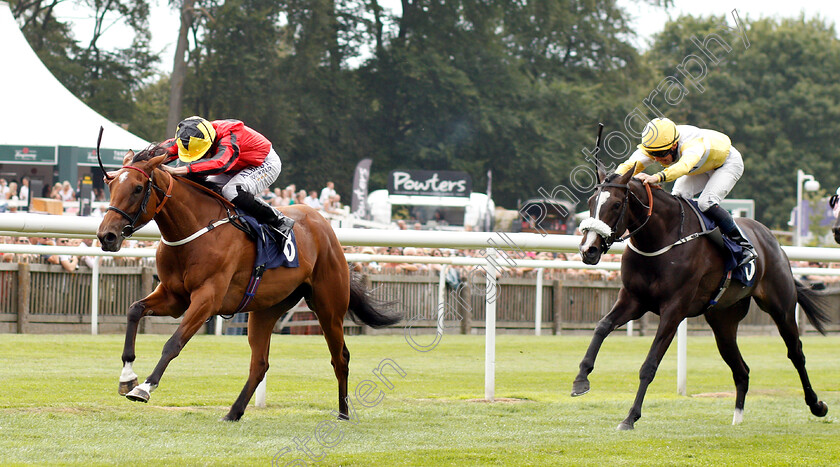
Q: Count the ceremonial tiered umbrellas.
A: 0